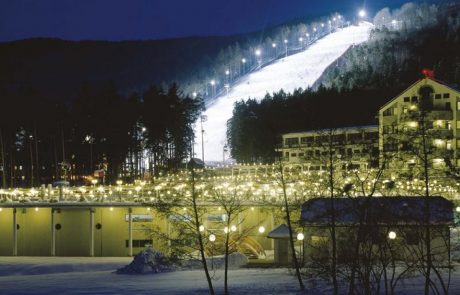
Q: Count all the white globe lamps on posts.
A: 7